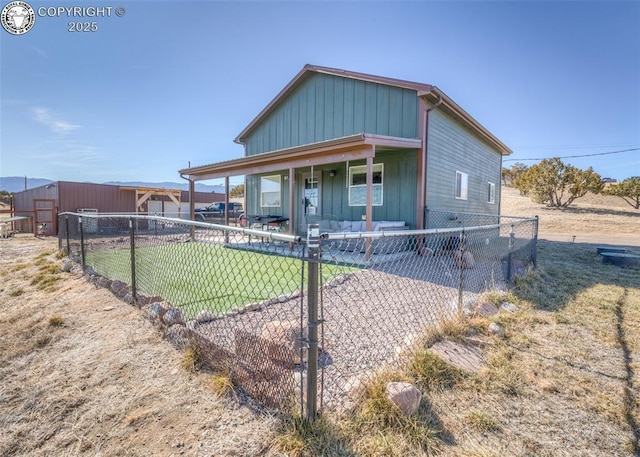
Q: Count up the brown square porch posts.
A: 4